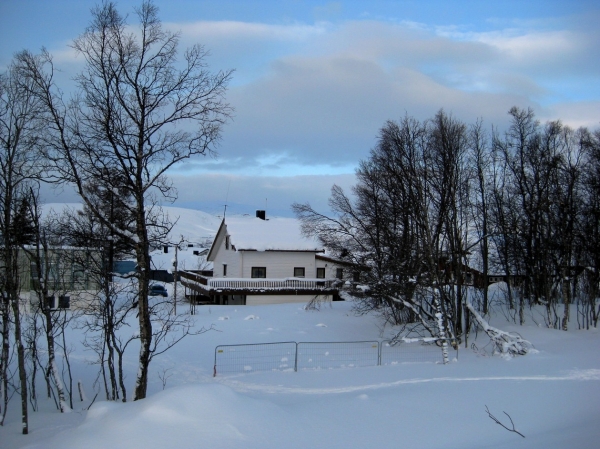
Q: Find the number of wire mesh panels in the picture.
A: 3